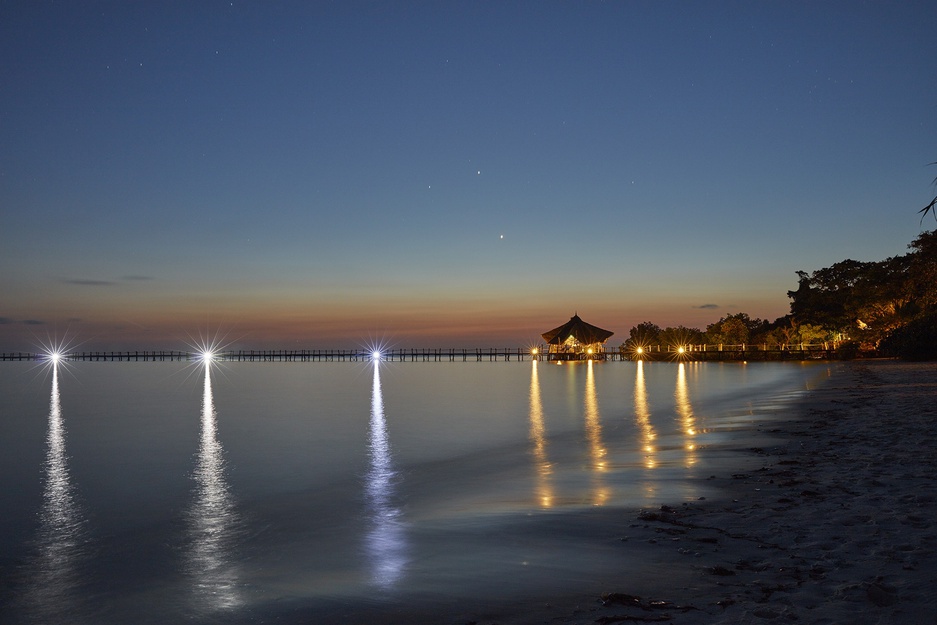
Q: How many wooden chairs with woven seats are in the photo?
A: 0